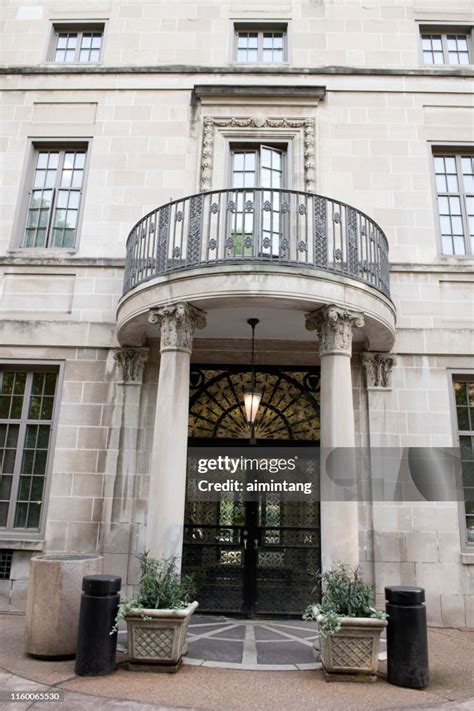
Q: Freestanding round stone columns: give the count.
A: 2